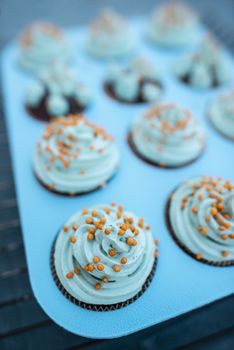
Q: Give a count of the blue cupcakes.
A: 11